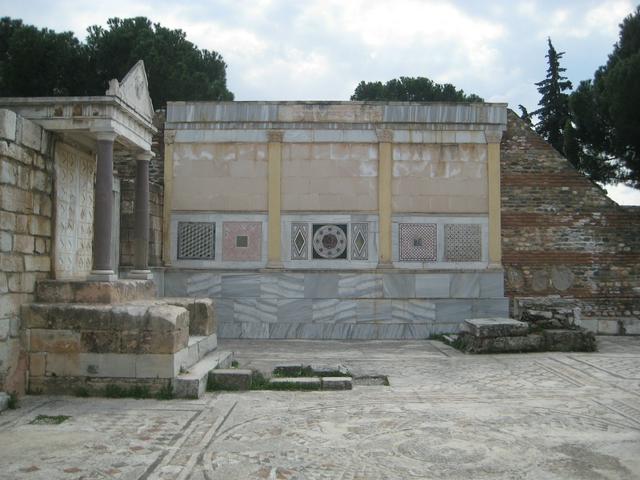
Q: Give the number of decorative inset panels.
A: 7